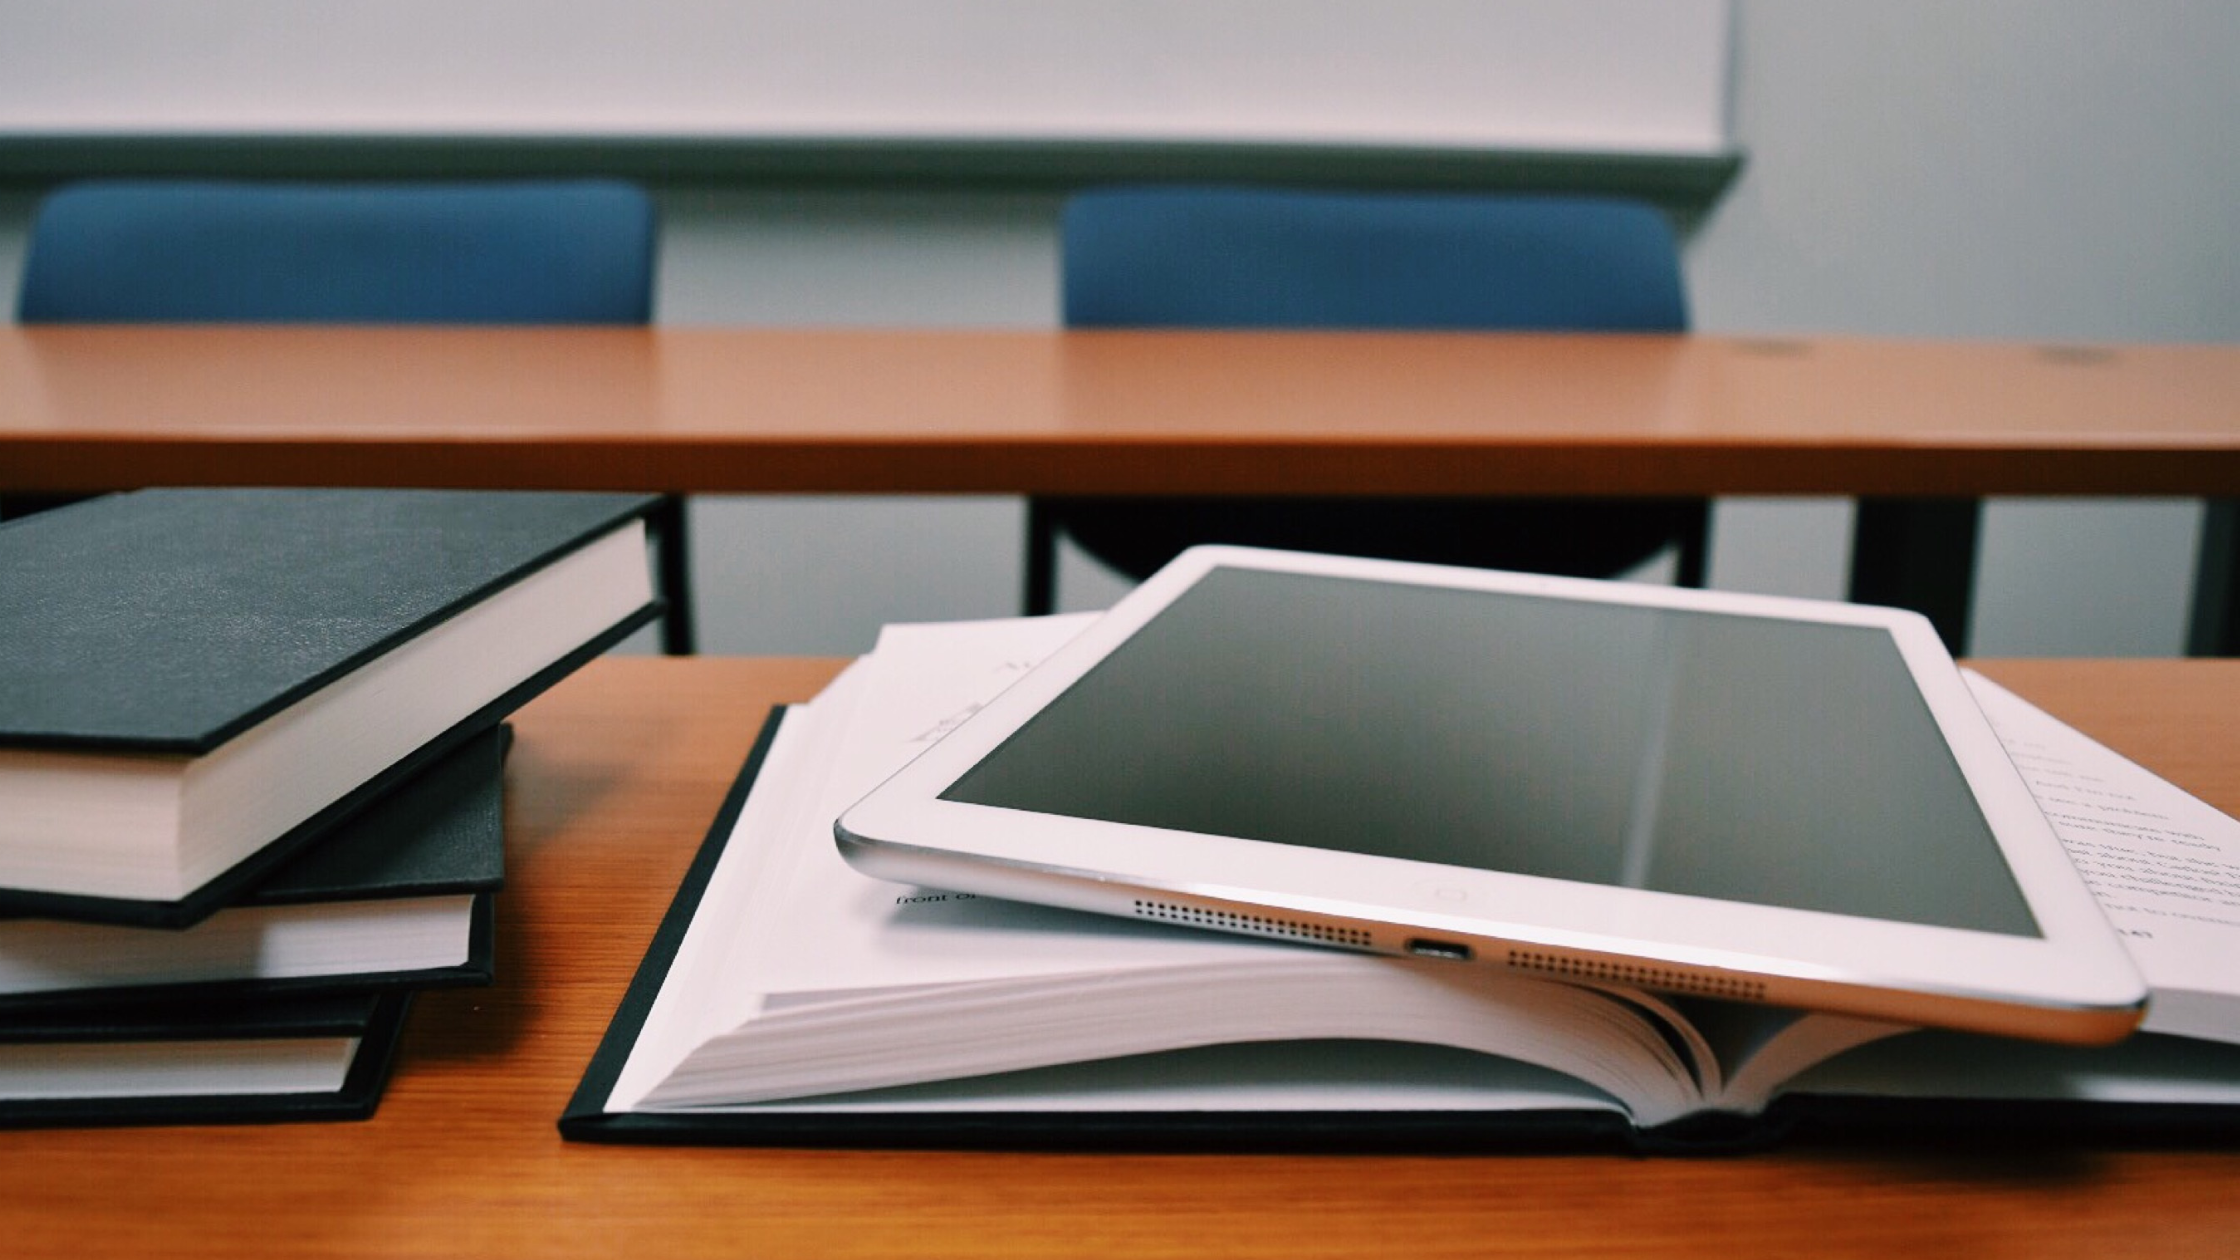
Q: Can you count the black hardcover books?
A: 4